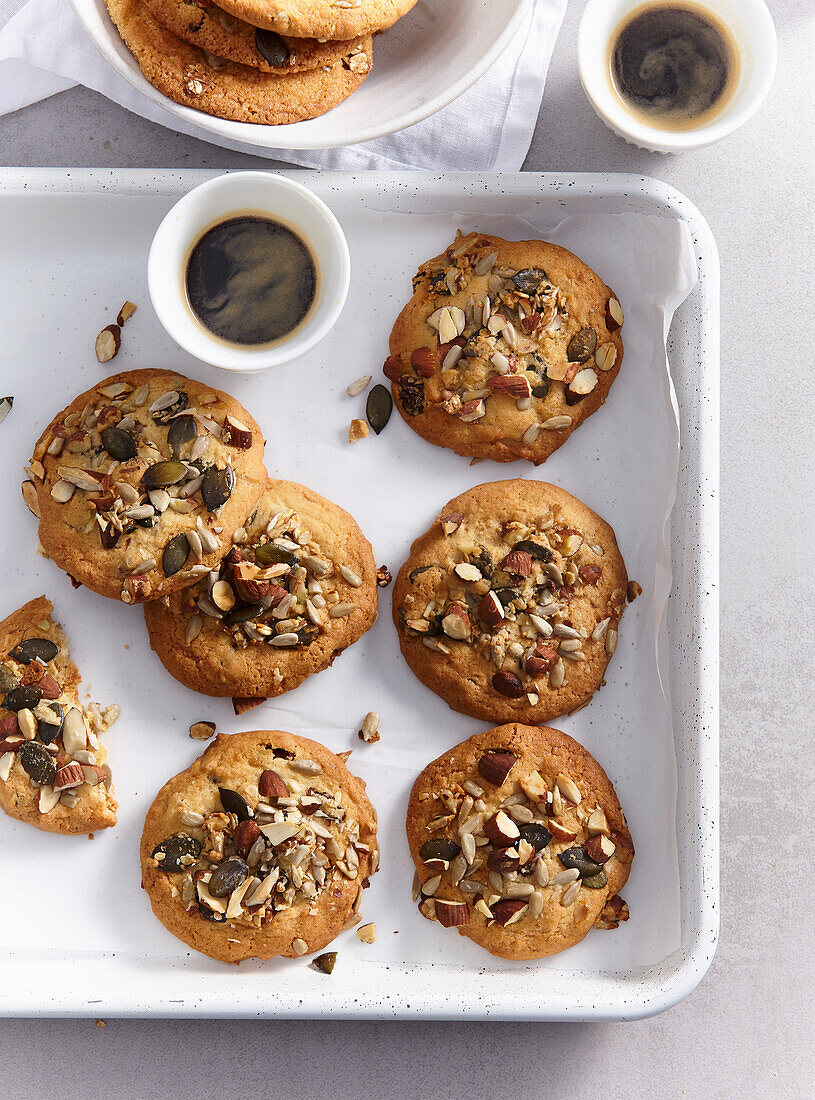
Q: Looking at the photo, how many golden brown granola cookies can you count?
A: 10